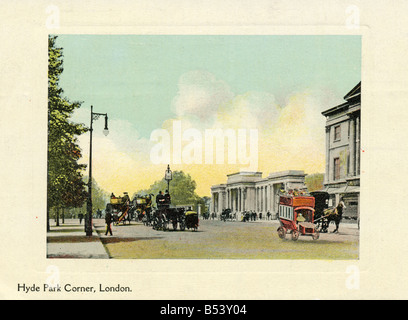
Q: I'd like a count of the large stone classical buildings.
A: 2